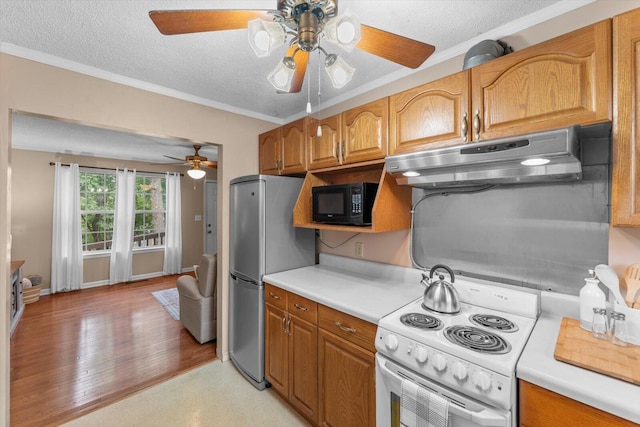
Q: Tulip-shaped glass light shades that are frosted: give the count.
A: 4